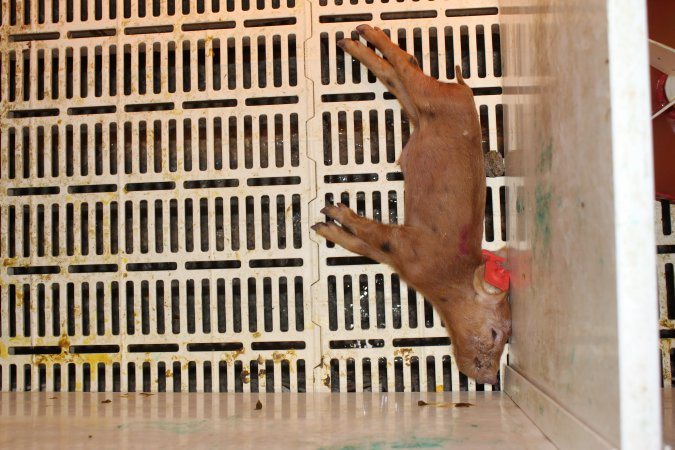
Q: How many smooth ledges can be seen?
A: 2